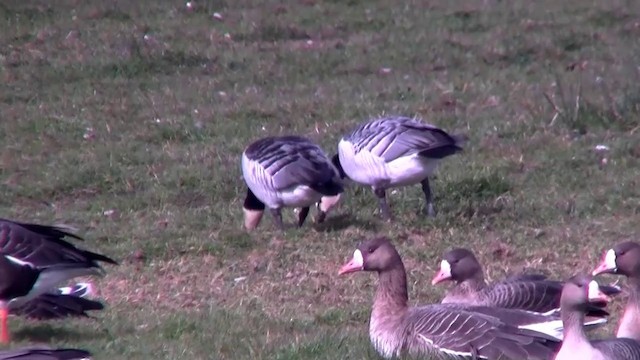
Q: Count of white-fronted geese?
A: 4